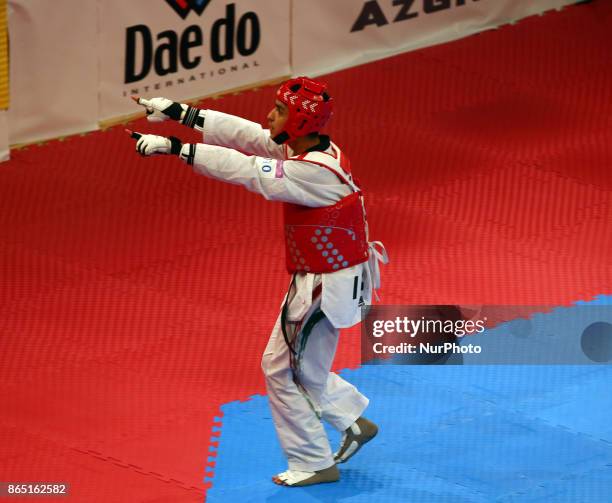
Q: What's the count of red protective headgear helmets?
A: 1